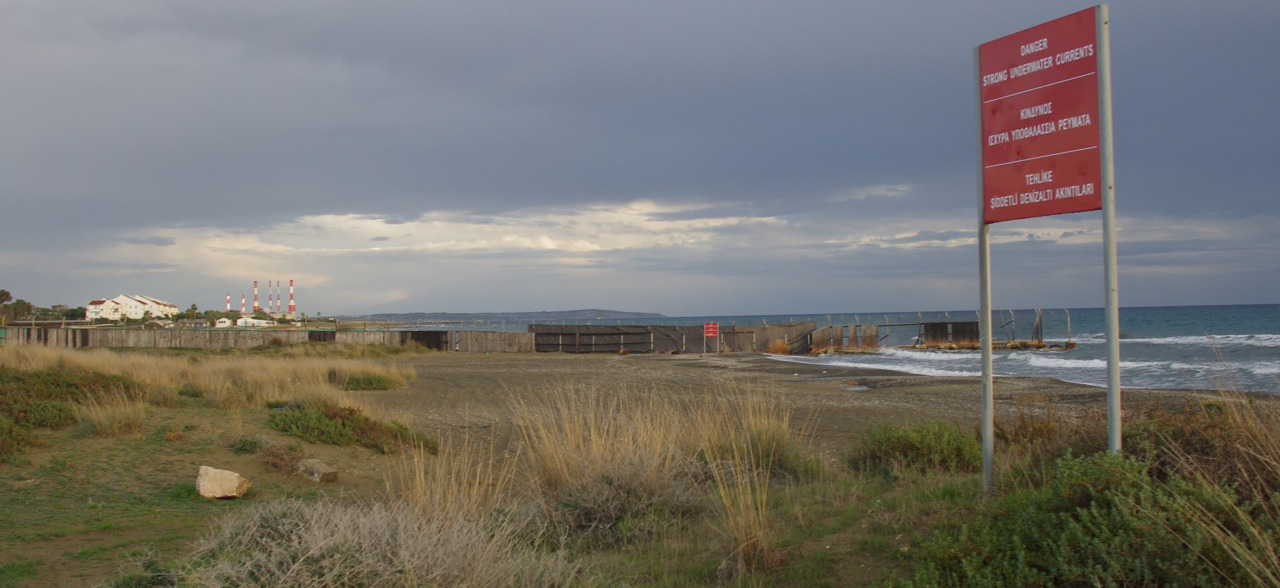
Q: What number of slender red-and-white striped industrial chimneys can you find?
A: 6